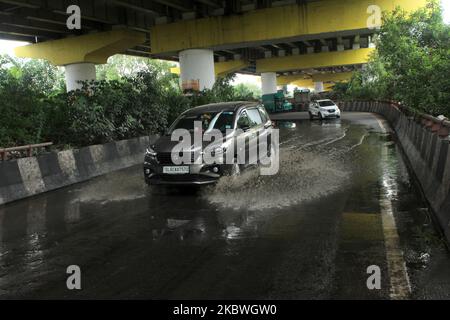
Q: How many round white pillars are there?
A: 4